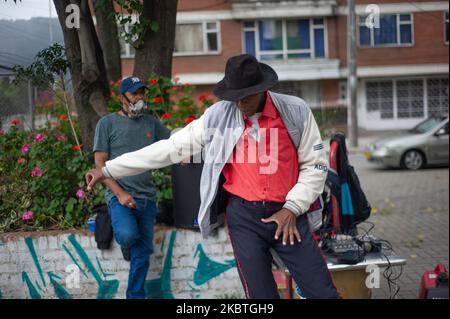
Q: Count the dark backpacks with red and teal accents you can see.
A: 1